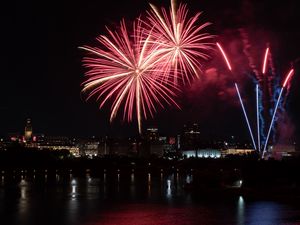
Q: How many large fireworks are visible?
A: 2